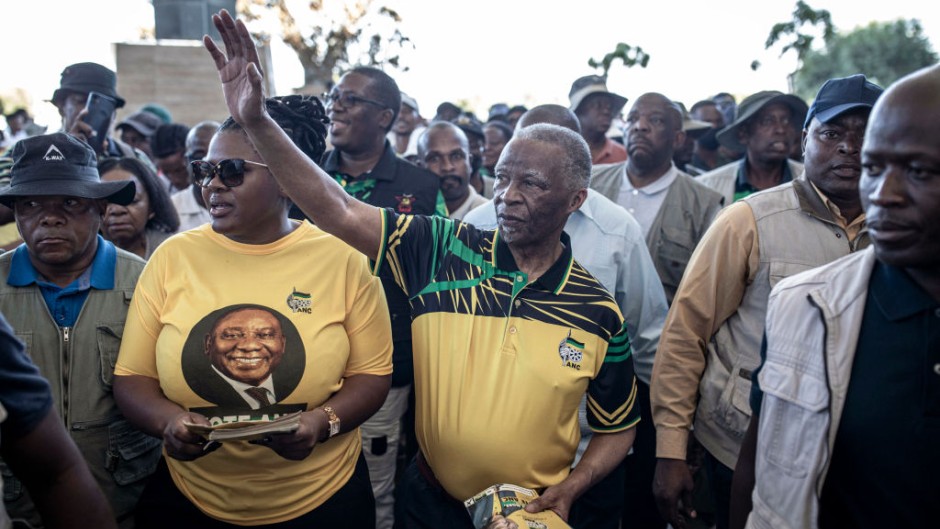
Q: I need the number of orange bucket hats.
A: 0